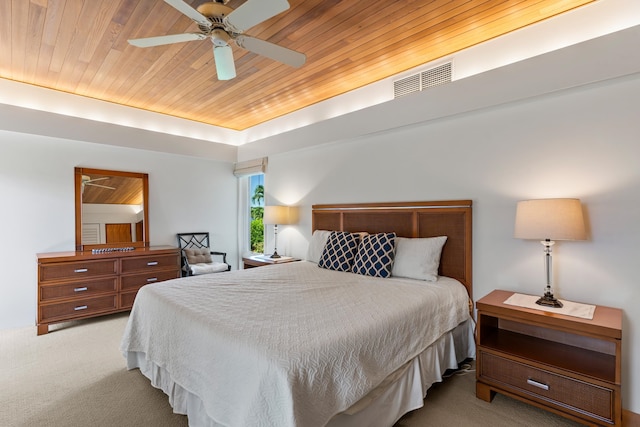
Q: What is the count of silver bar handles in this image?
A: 6